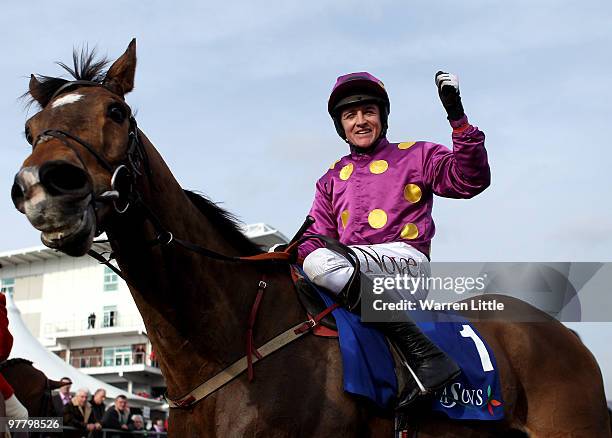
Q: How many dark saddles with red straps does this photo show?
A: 1